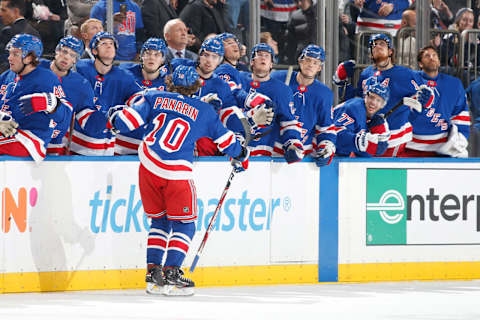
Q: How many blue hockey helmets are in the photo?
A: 11